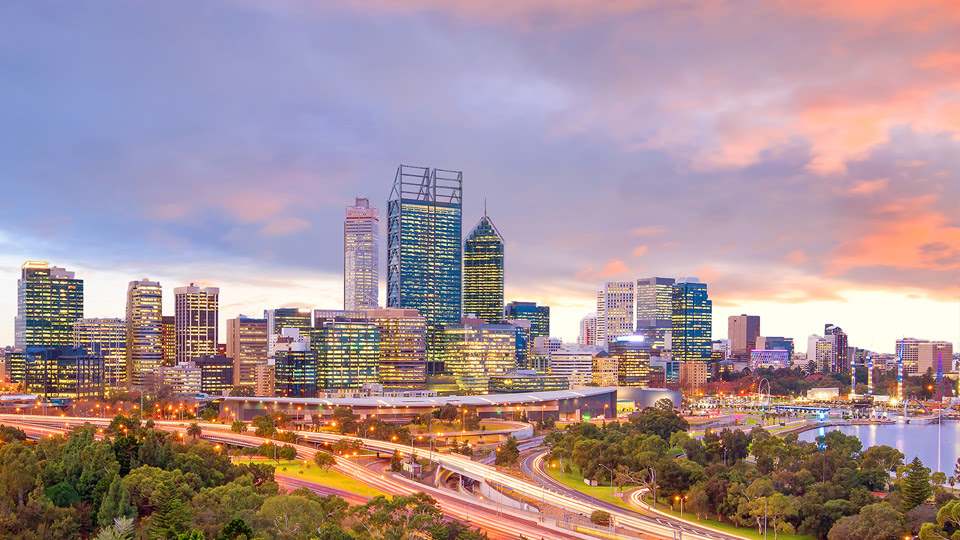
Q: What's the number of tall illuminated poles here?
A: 4